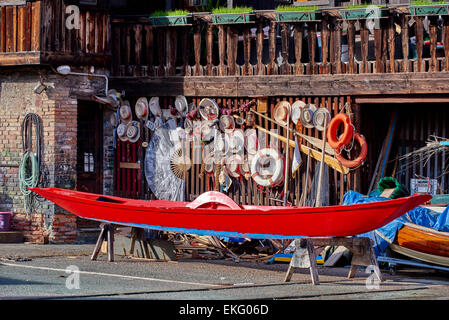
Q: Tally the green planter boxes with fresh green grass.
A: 5